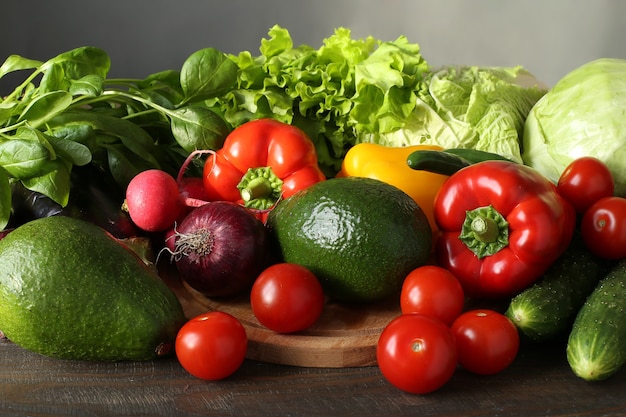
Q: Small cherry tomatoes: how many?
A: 7